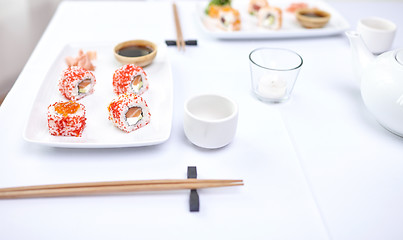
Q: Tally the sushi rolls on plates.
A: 8